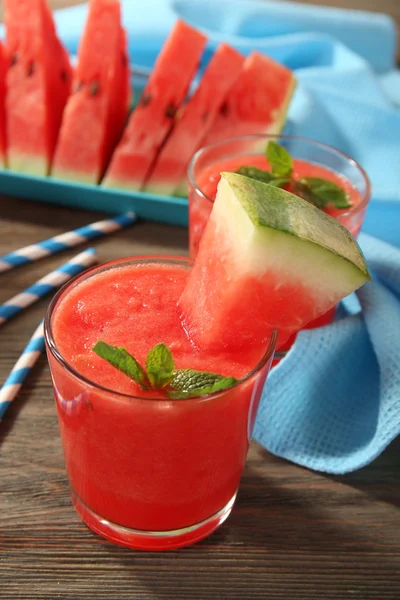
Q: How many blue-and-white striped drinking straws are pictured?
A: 3